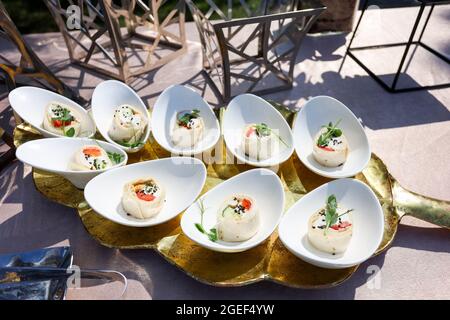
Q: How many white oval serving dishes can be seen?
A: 9